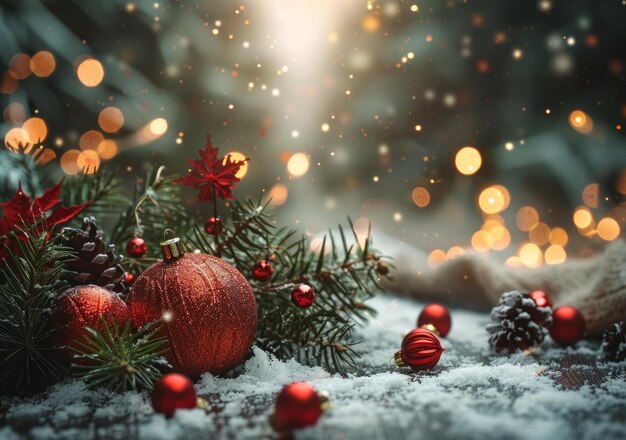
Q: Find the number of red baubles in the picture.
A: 12